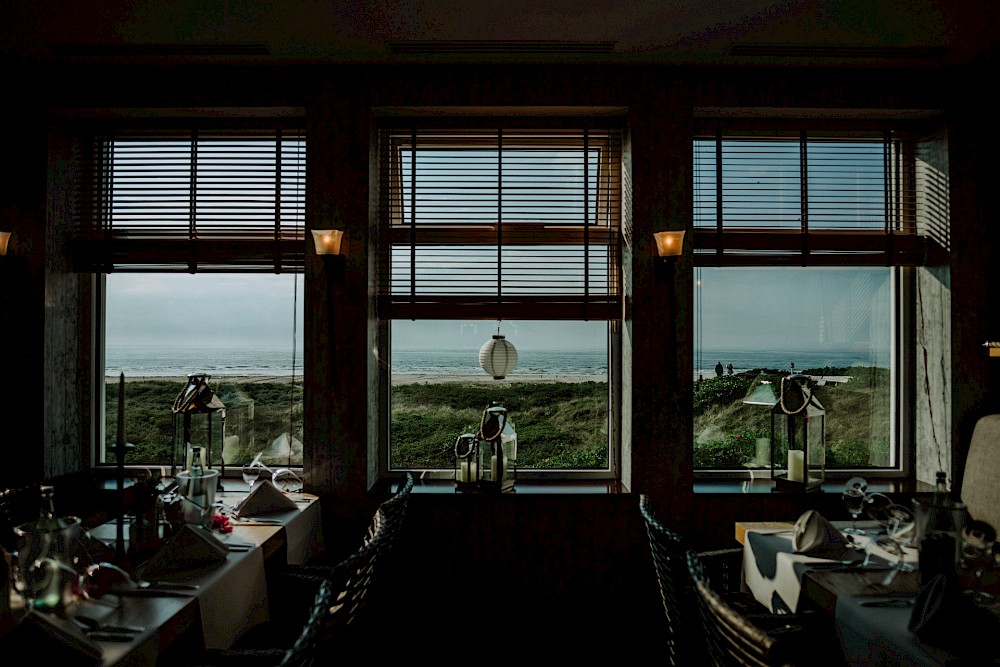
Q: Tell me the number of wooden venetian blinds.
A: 3